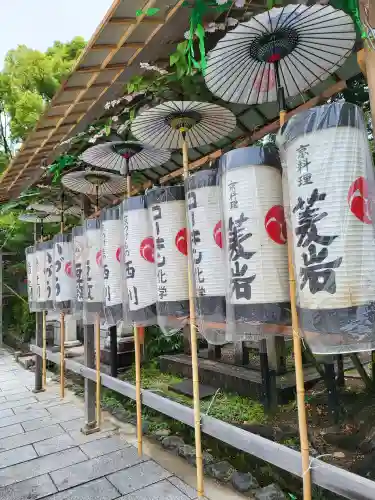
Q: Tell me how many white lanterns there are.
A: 12